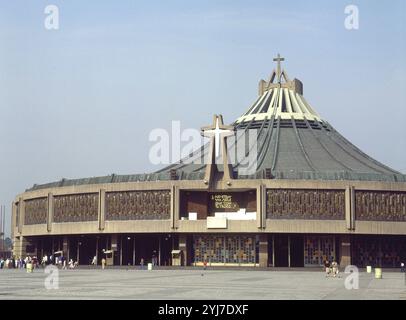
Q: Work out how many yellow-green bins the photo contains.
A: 4